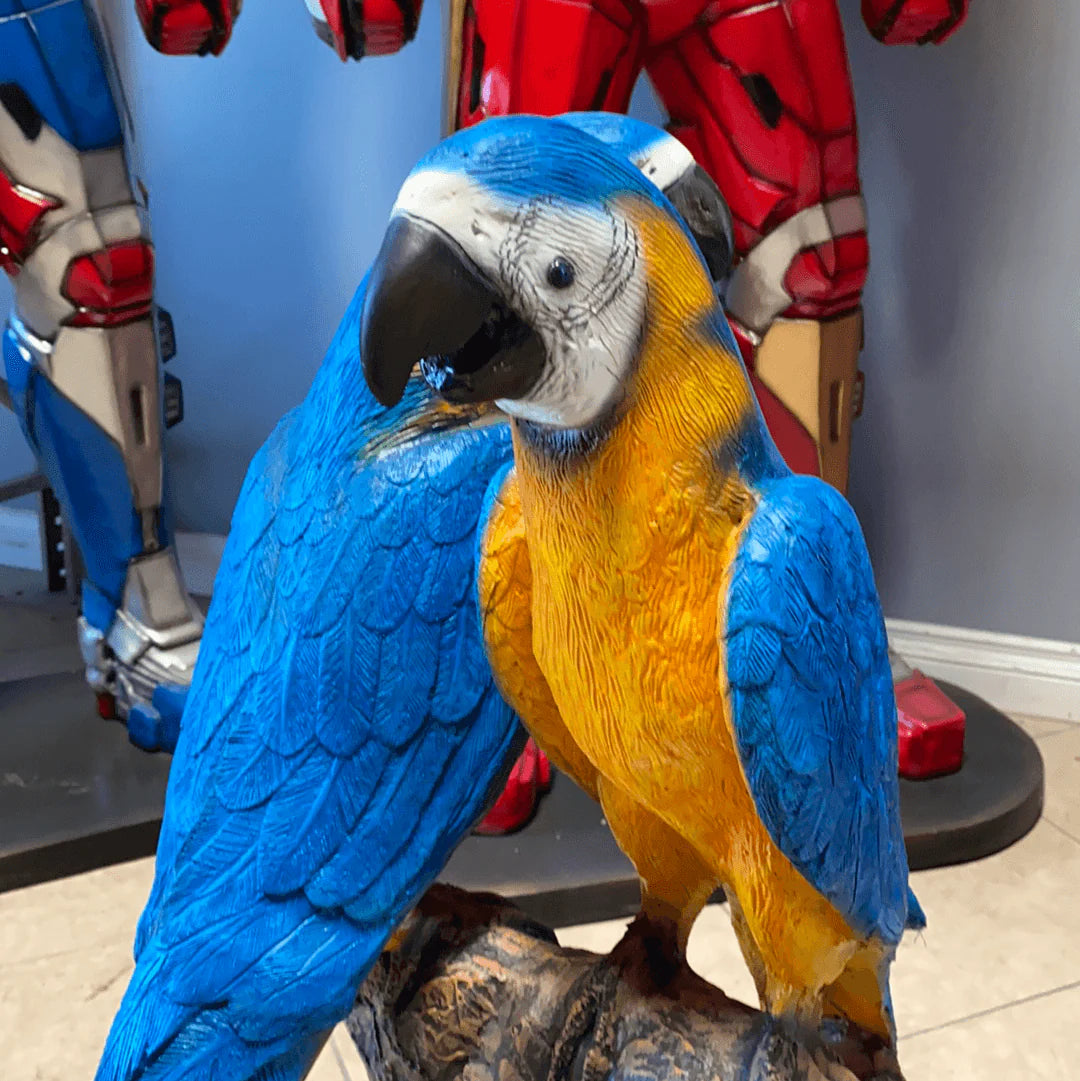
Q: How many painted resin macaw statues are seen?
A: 2